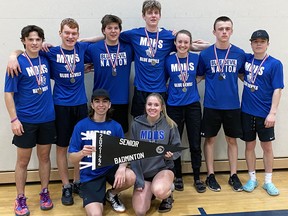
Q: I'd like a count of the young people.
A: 9